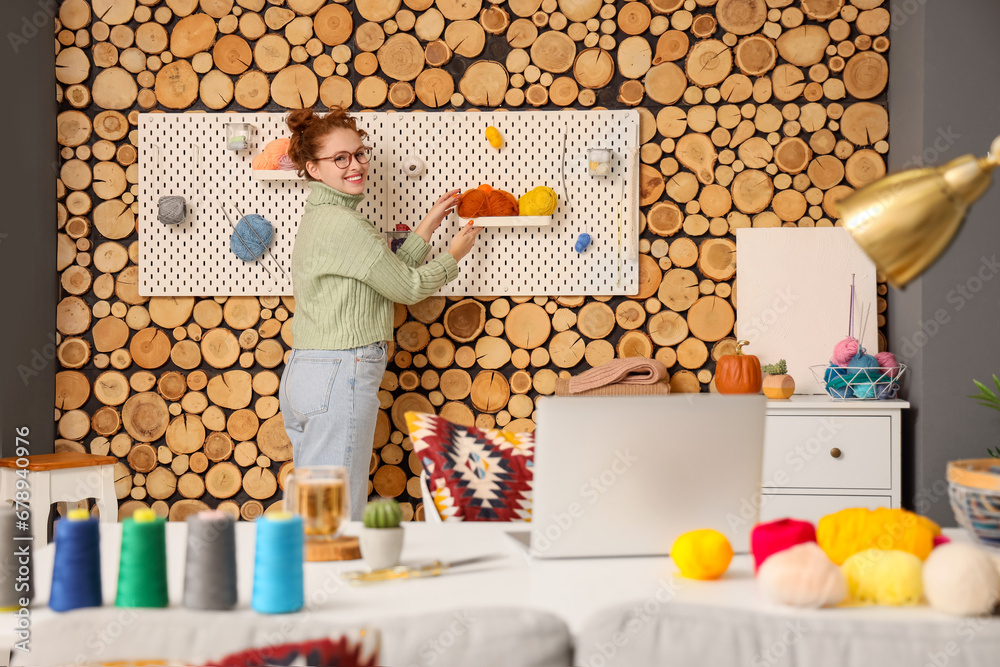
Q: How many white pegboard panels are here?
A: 2